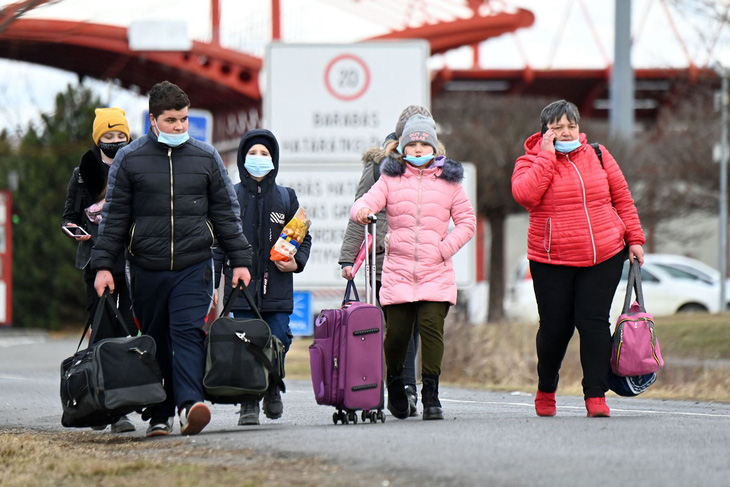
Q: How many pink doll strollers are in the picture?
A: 0